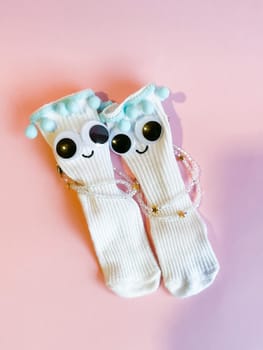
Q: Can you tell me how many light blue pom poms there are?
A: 9